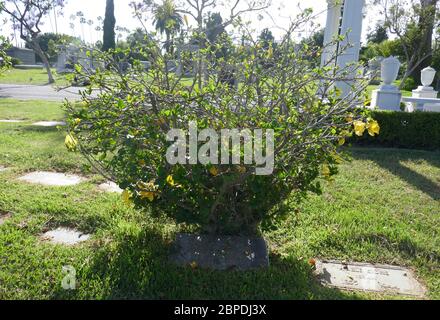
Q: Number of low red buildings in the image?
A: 0